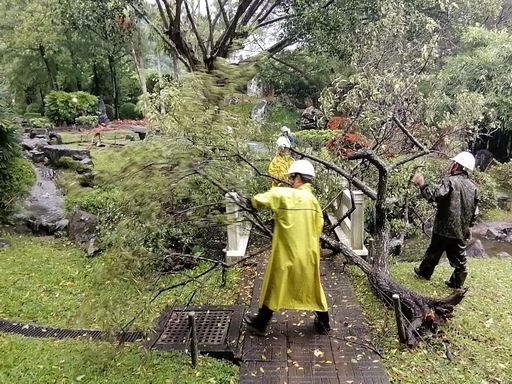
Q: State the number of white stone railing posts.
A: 2